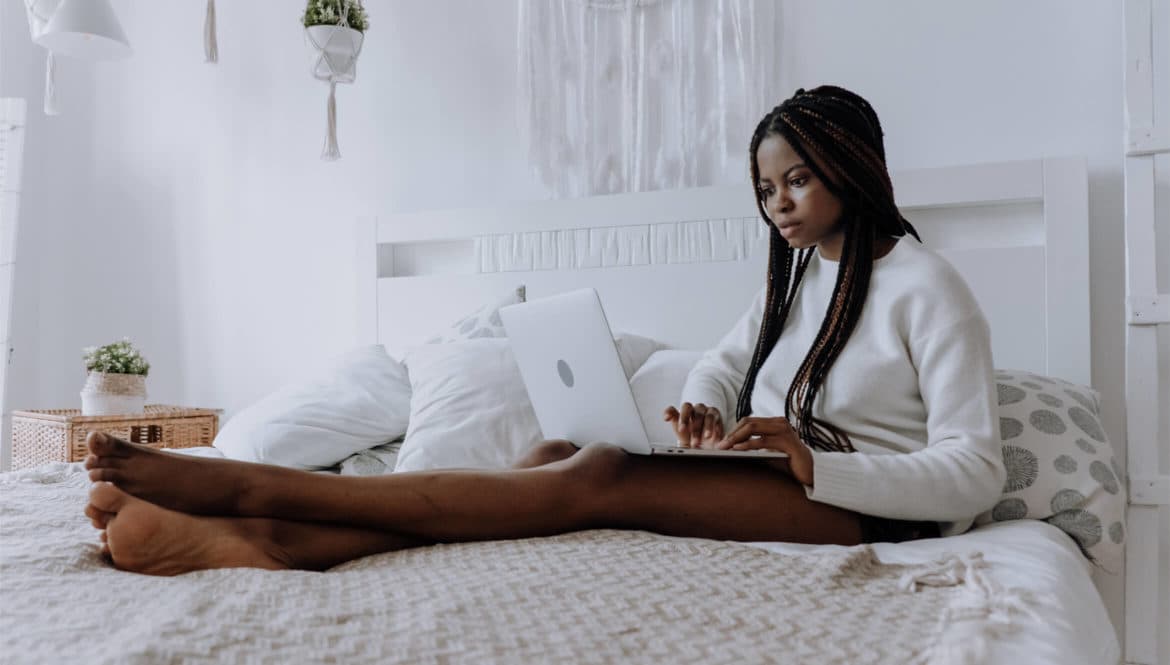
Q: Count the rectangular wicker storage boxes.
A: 1